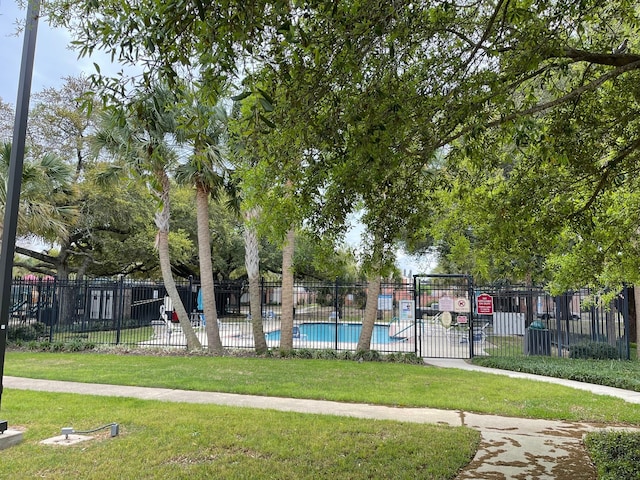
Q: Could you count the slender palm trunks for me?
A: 5